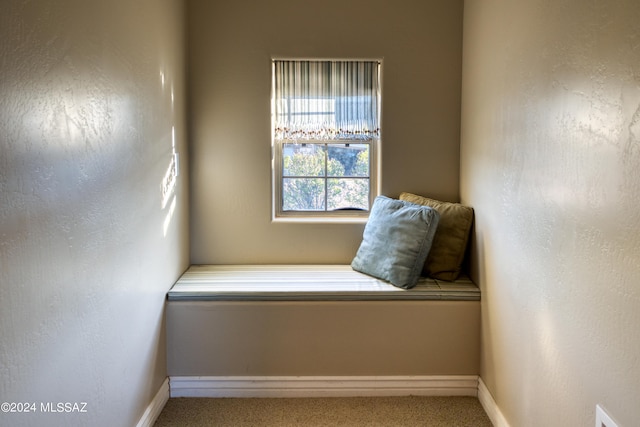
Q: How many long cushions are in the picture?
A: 1